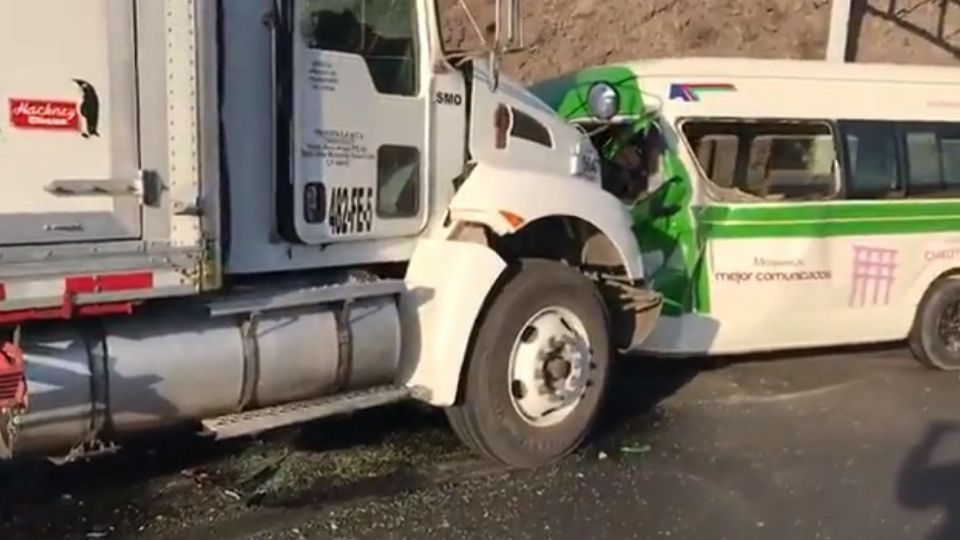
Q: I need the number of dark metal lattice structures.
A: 1